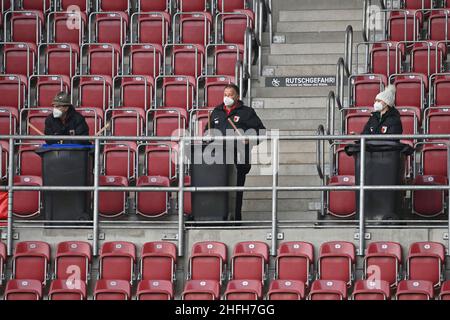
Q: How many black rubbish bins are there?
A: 3